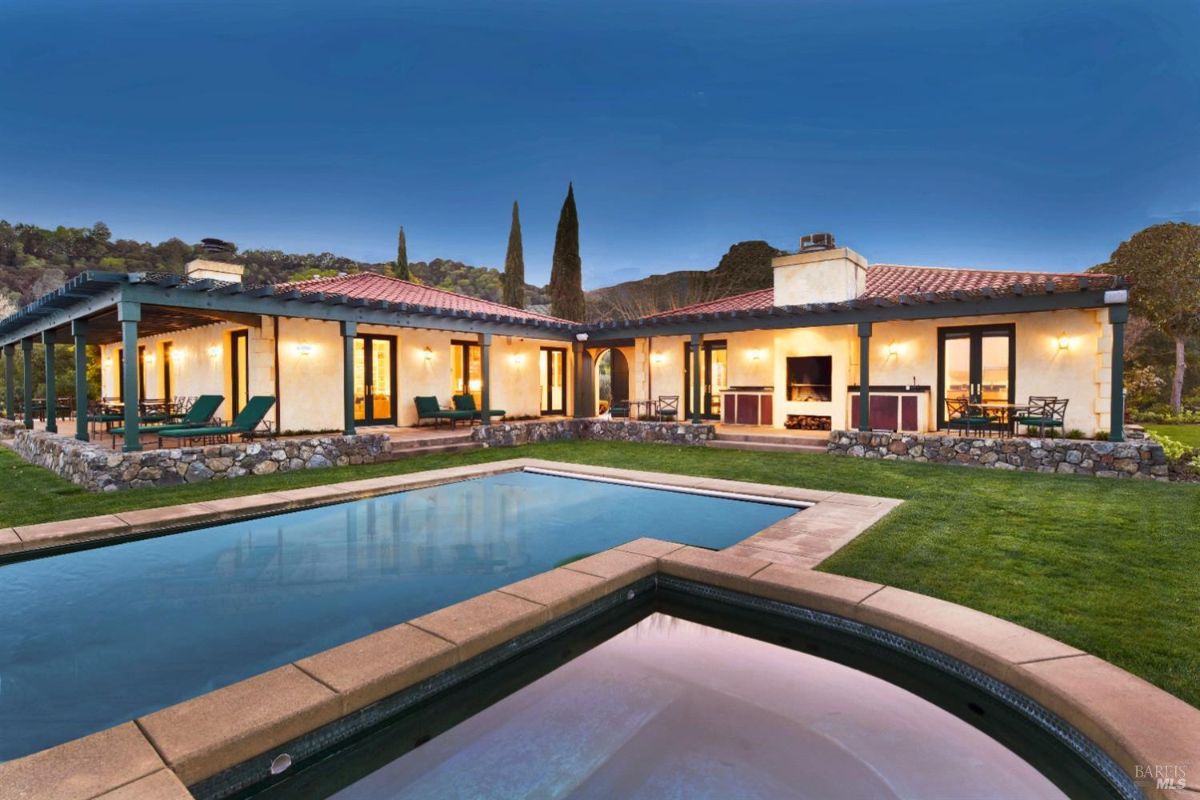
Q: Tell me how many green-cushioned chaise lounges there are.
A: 4